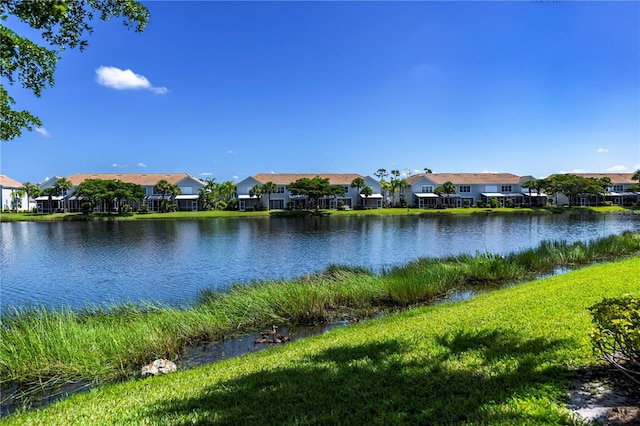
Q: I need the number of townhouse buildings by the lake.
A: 5